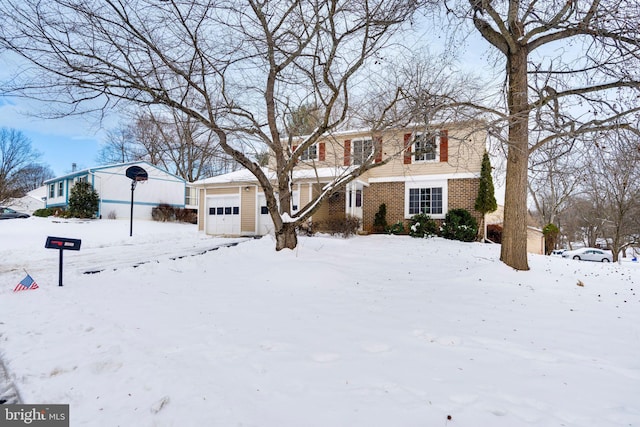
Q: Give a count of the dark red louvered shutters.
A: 6